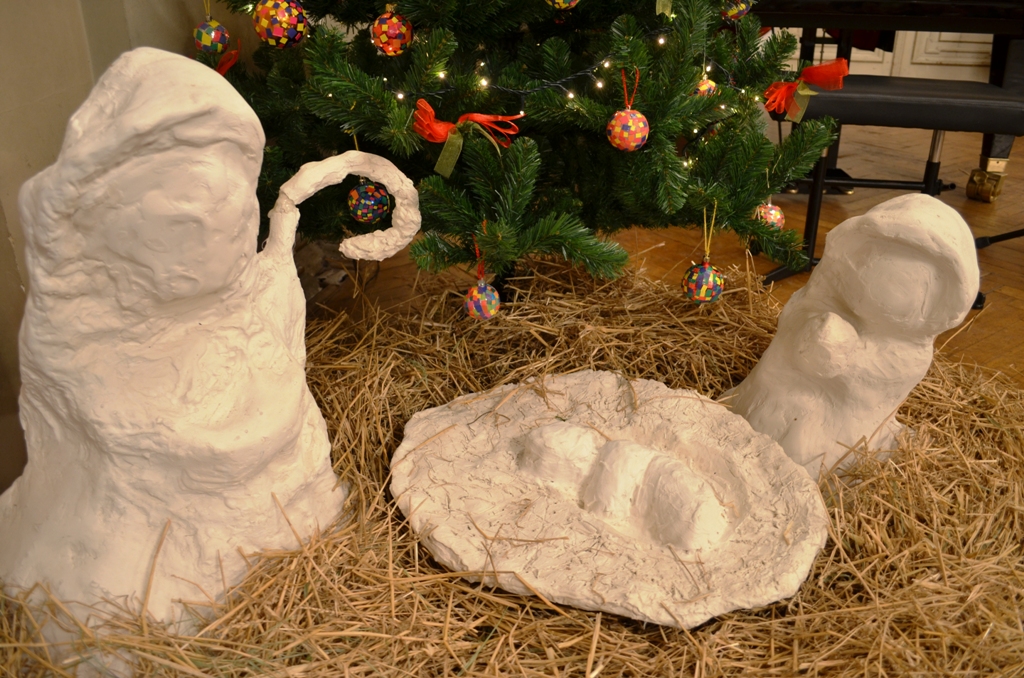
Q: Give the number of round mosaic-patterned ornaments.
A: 11